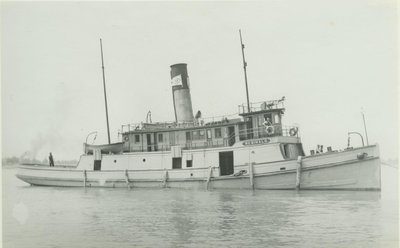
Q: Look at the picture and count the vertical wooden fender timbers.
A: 6